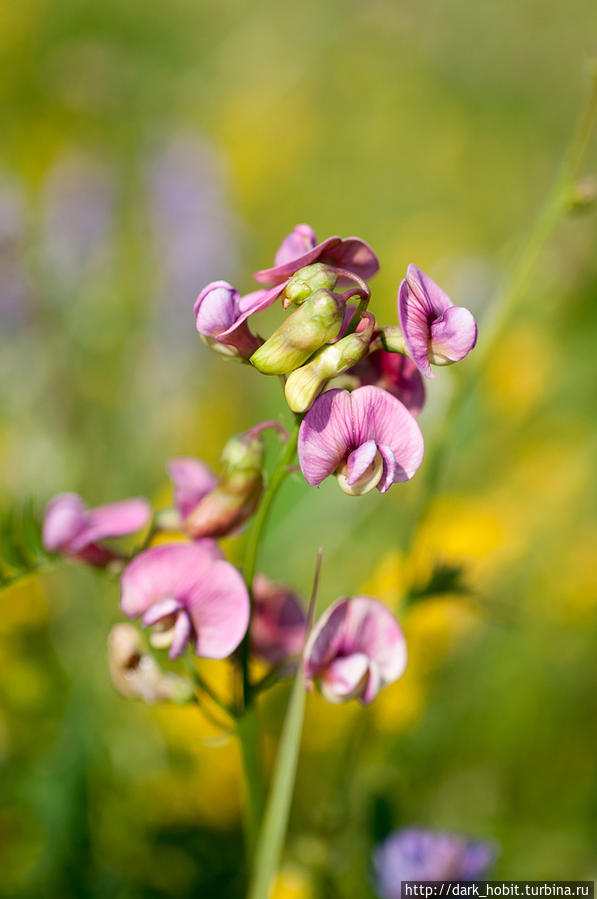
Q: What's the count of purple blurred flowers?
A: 4